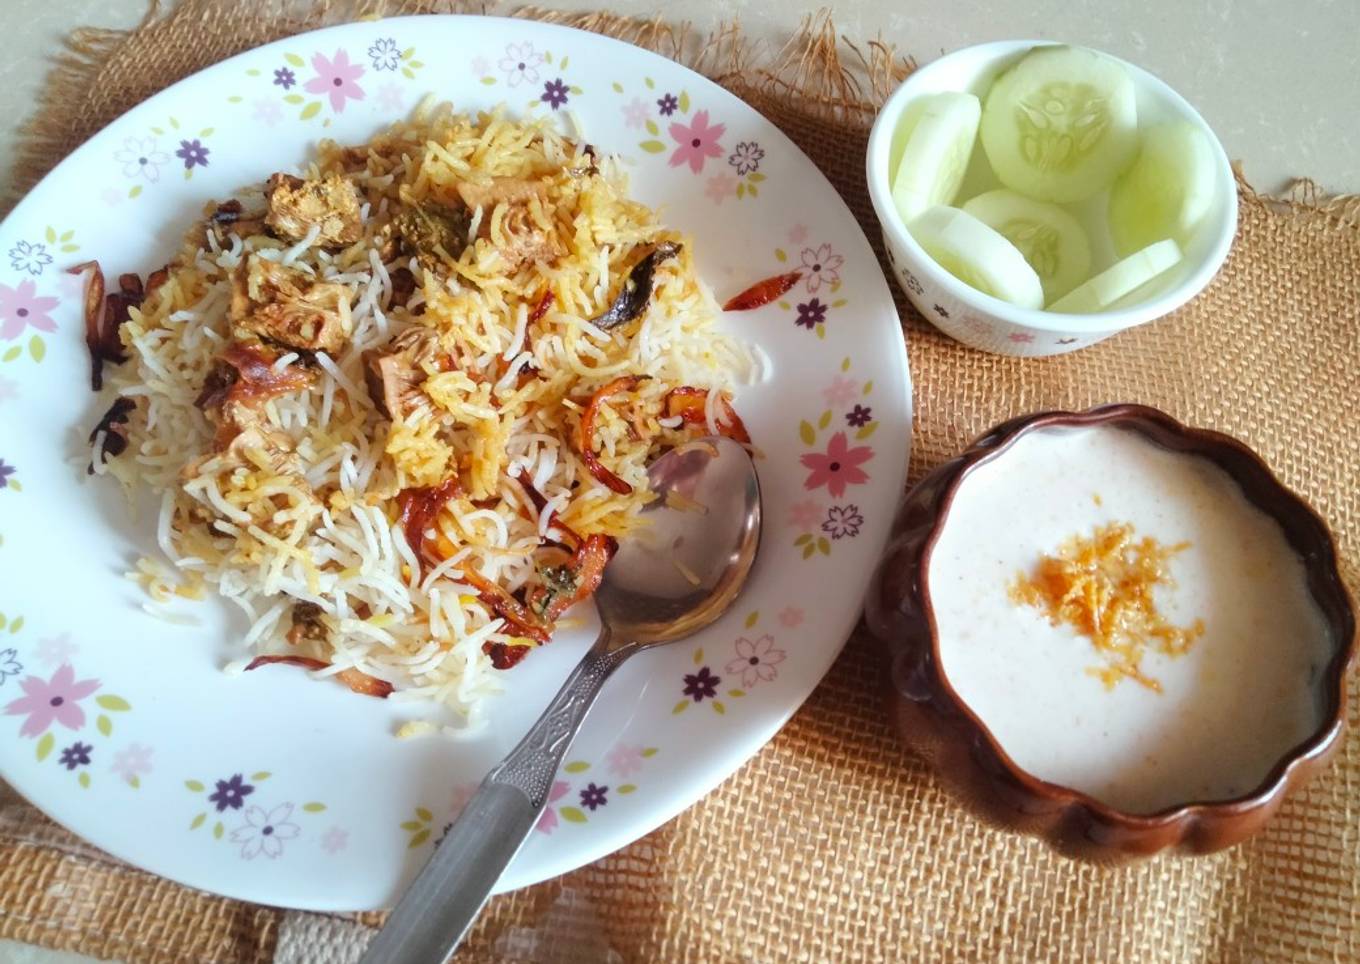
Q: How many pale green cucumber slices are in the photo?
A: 6